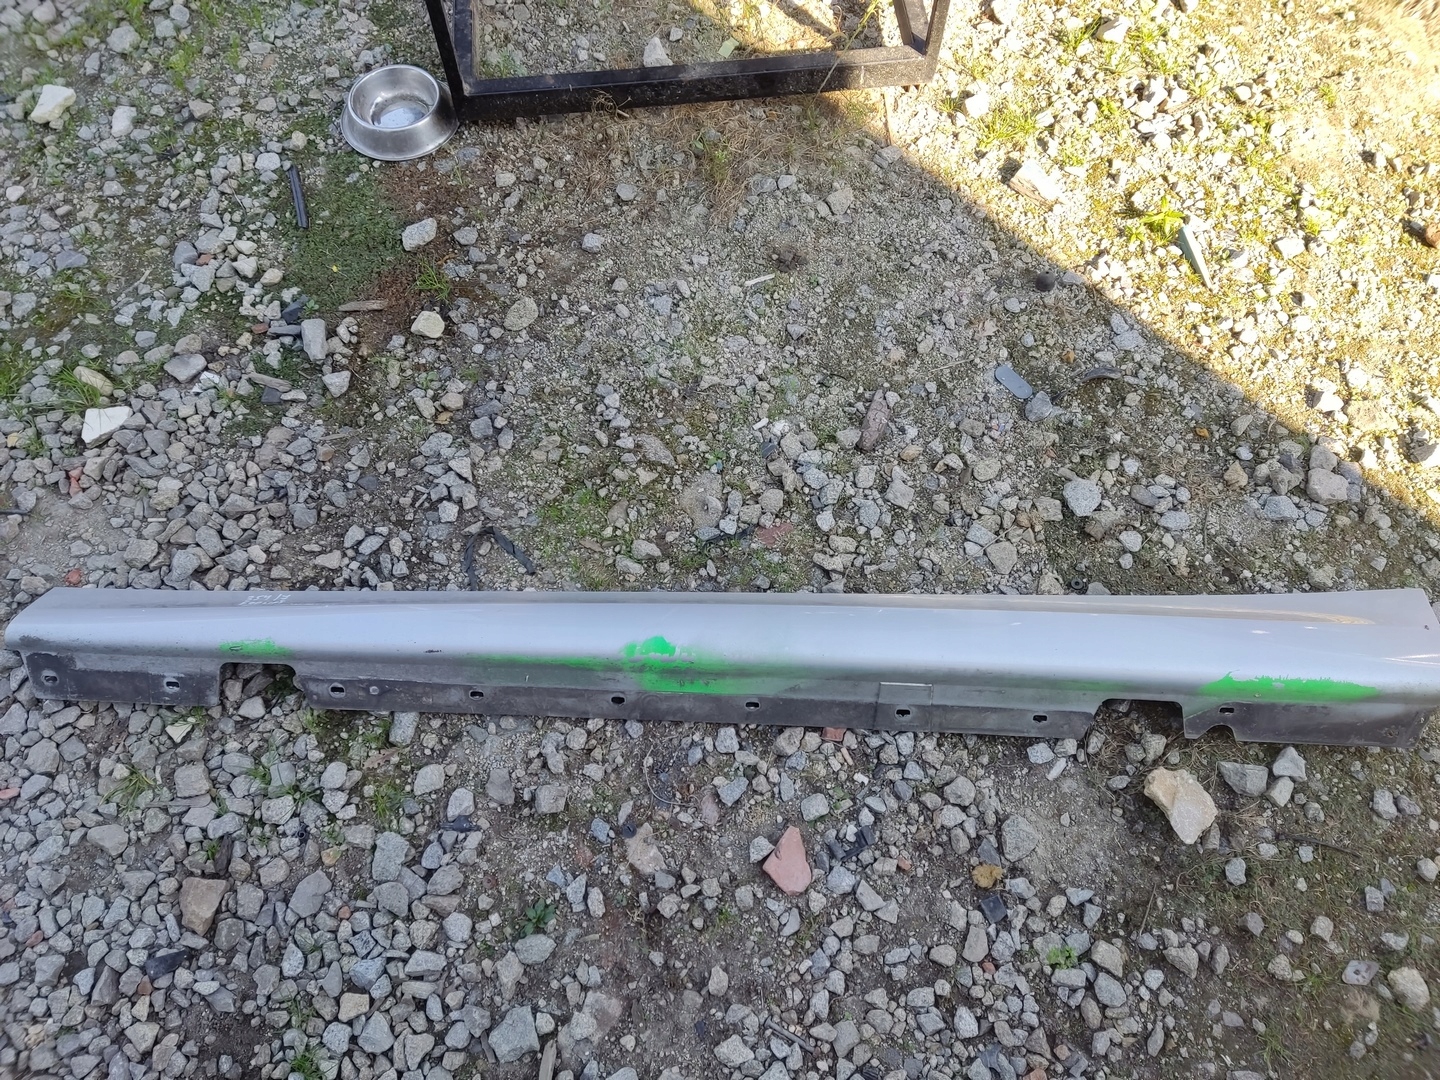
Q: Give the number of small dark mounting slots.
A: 9